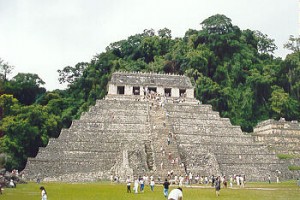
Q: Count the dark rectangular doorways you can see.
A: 5